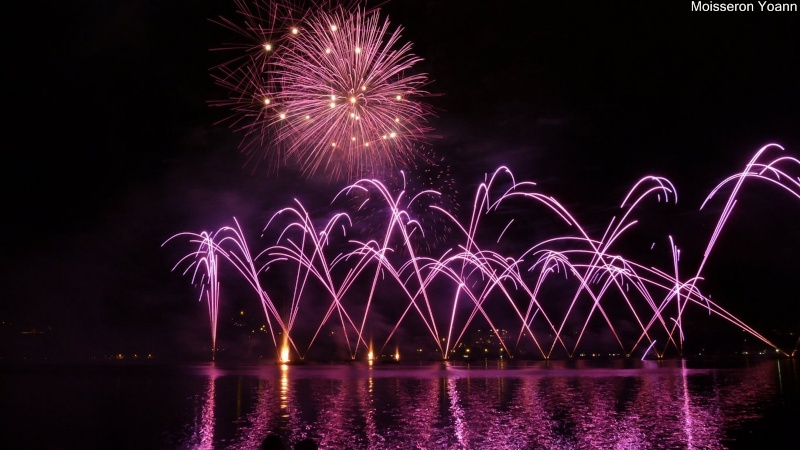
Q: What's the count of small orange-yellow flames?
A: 3